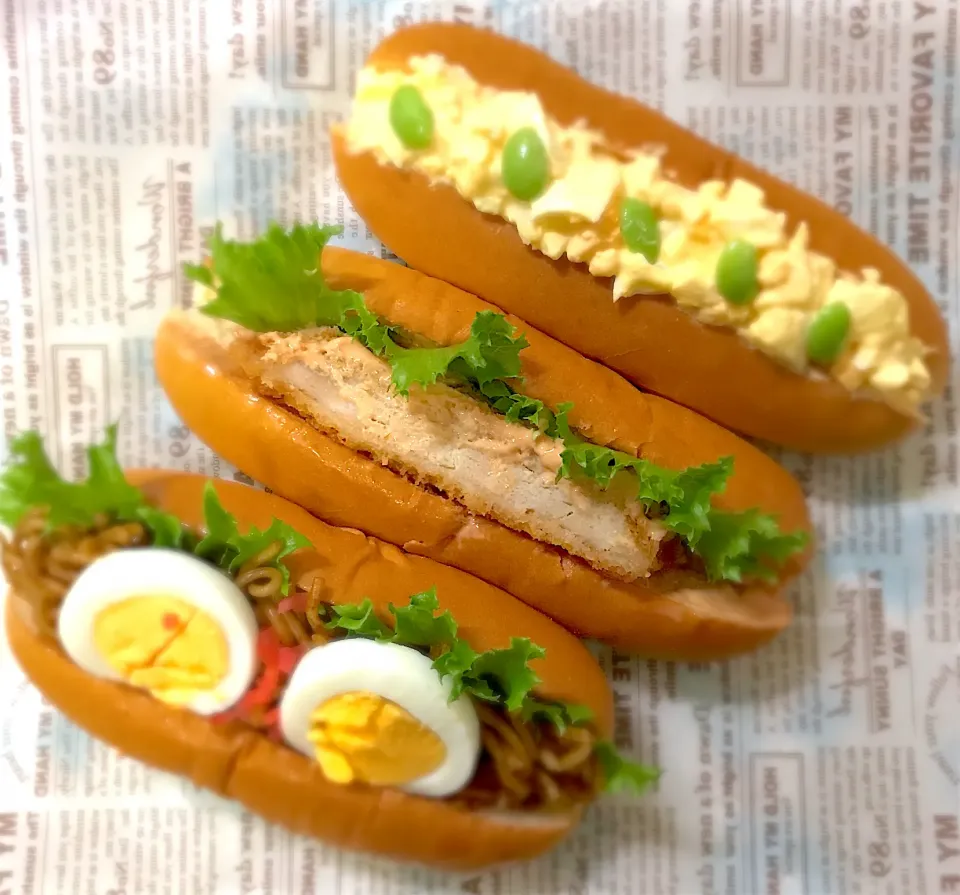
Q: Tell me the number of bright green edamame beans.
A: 5